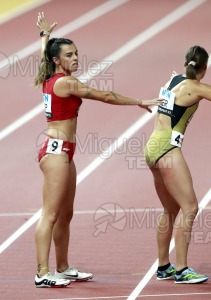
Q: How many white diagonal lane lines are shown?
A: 4